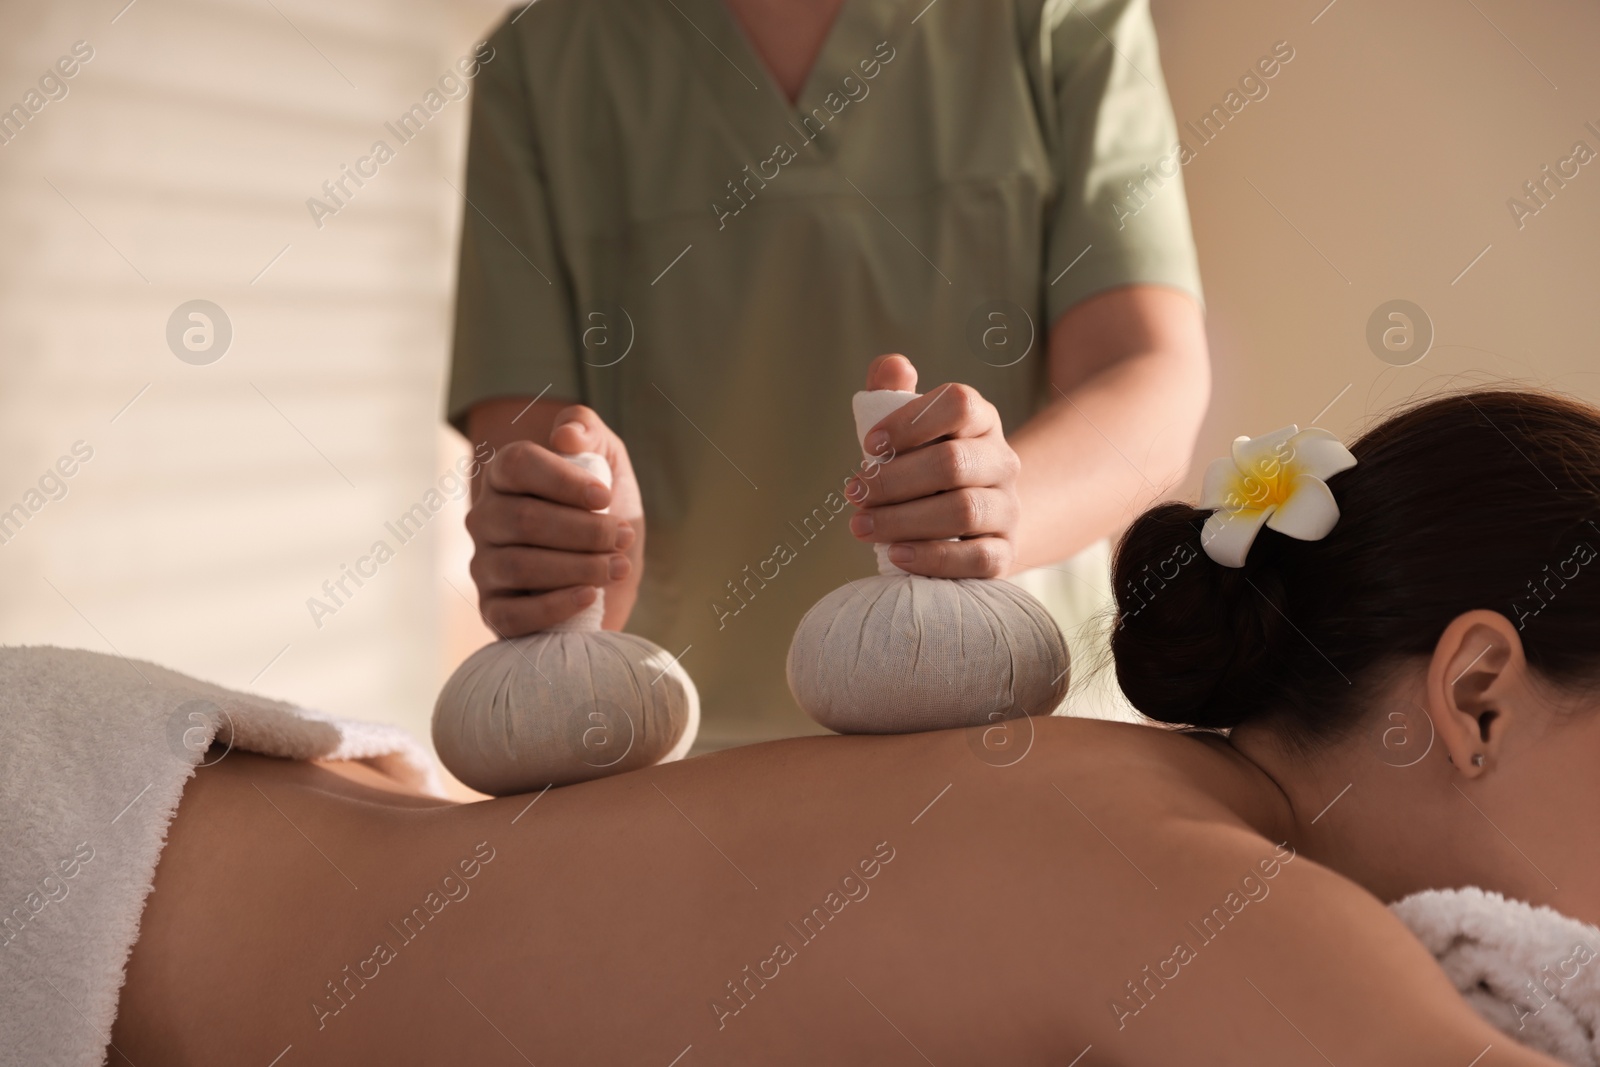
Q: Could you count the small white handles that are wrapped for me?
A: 2